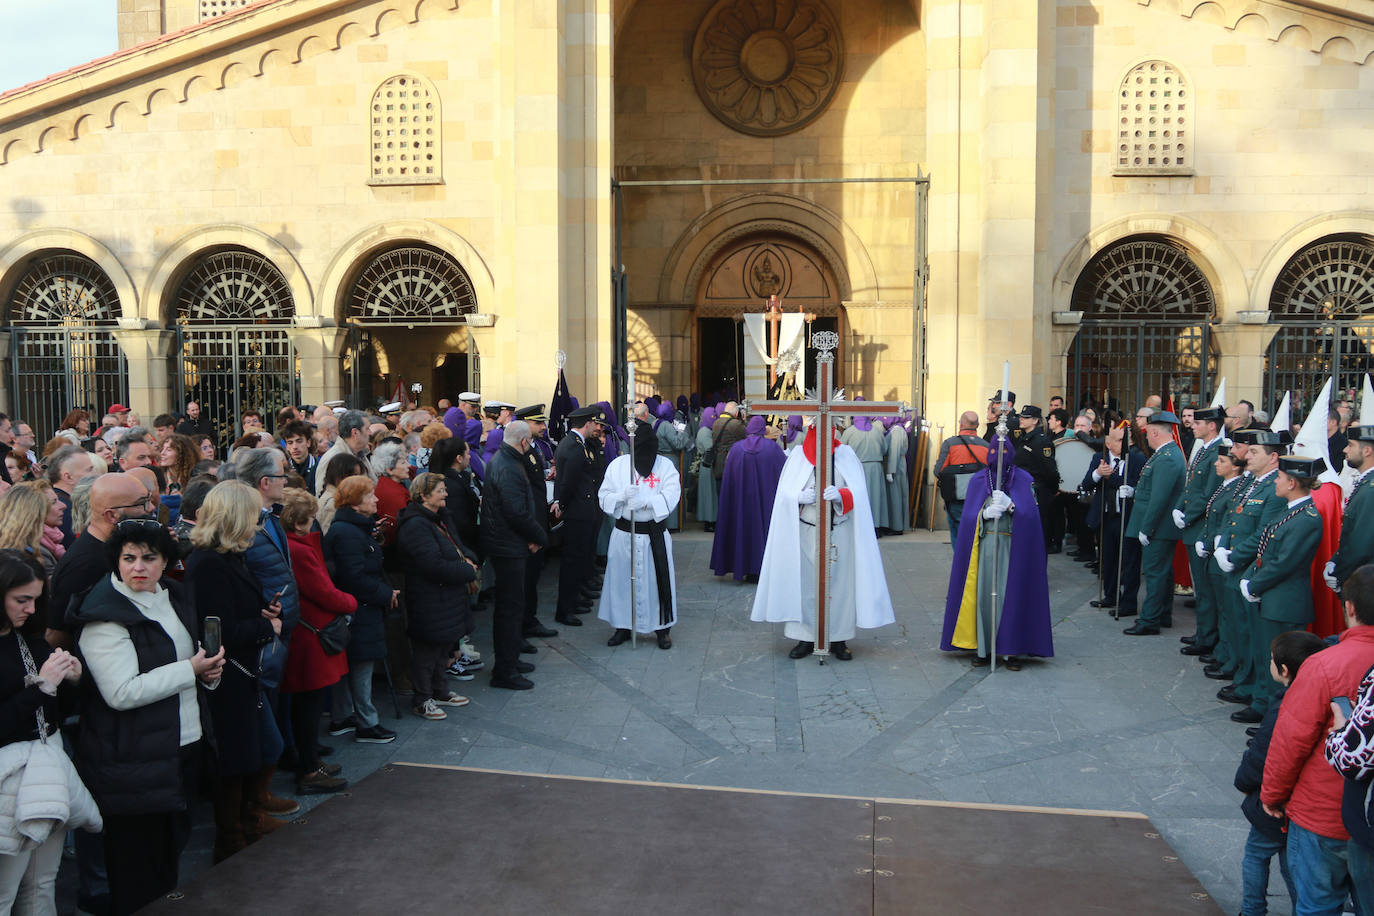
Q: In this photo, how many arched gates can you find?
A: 5